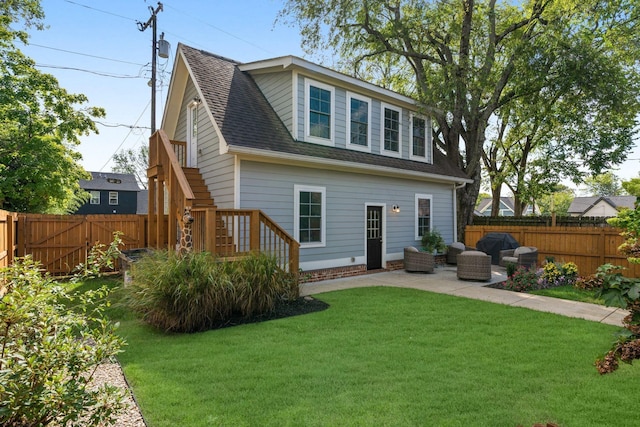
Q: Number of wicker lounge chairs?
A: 4